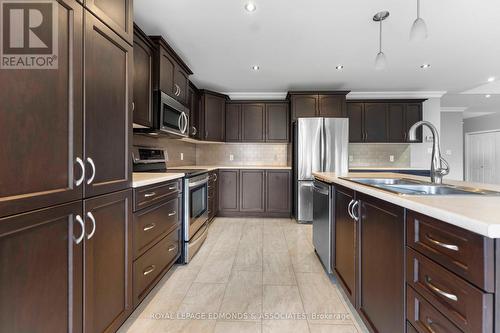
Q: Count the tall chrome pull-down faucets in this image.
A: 1